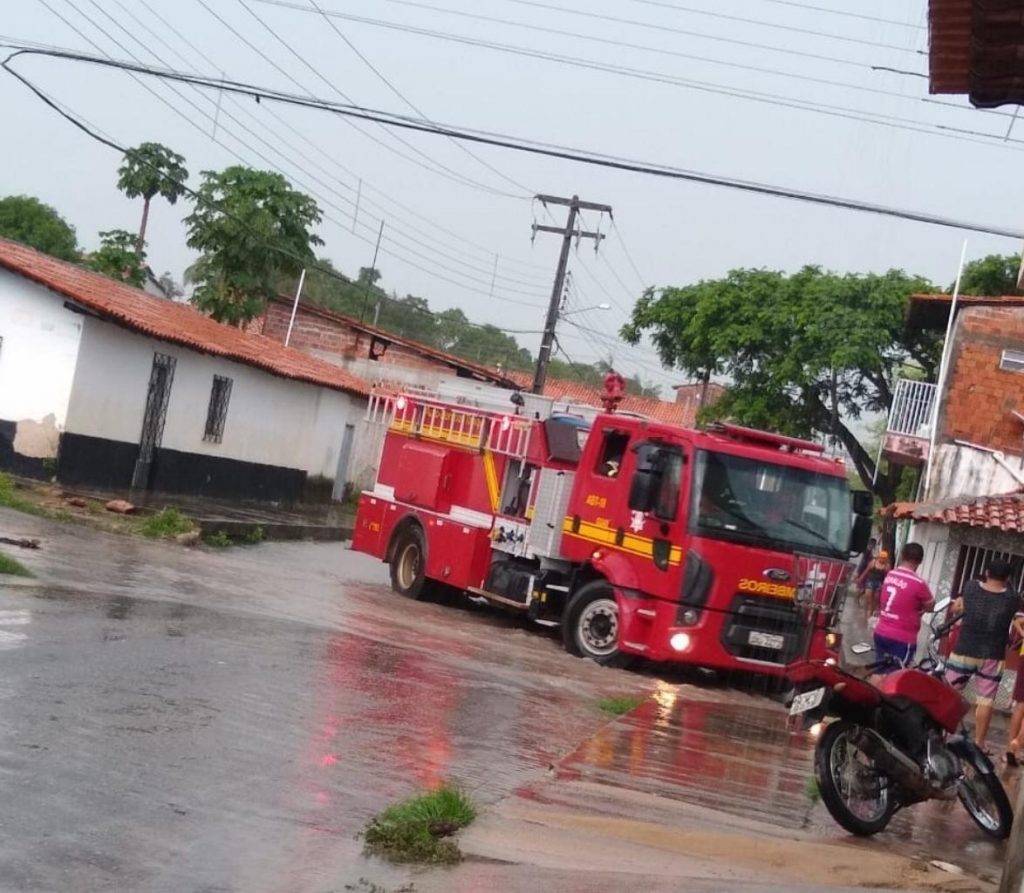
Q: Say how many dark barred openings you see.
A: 2